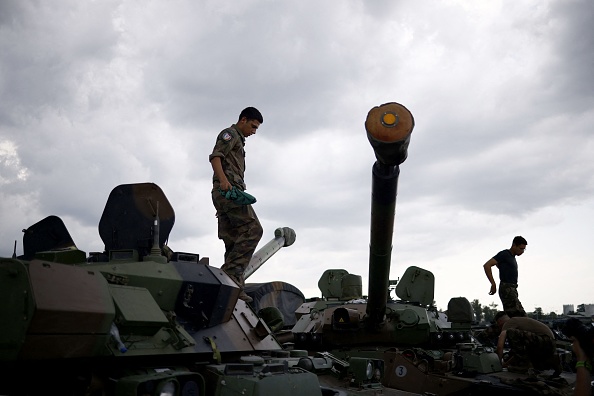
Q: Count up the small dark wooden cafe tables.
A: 0